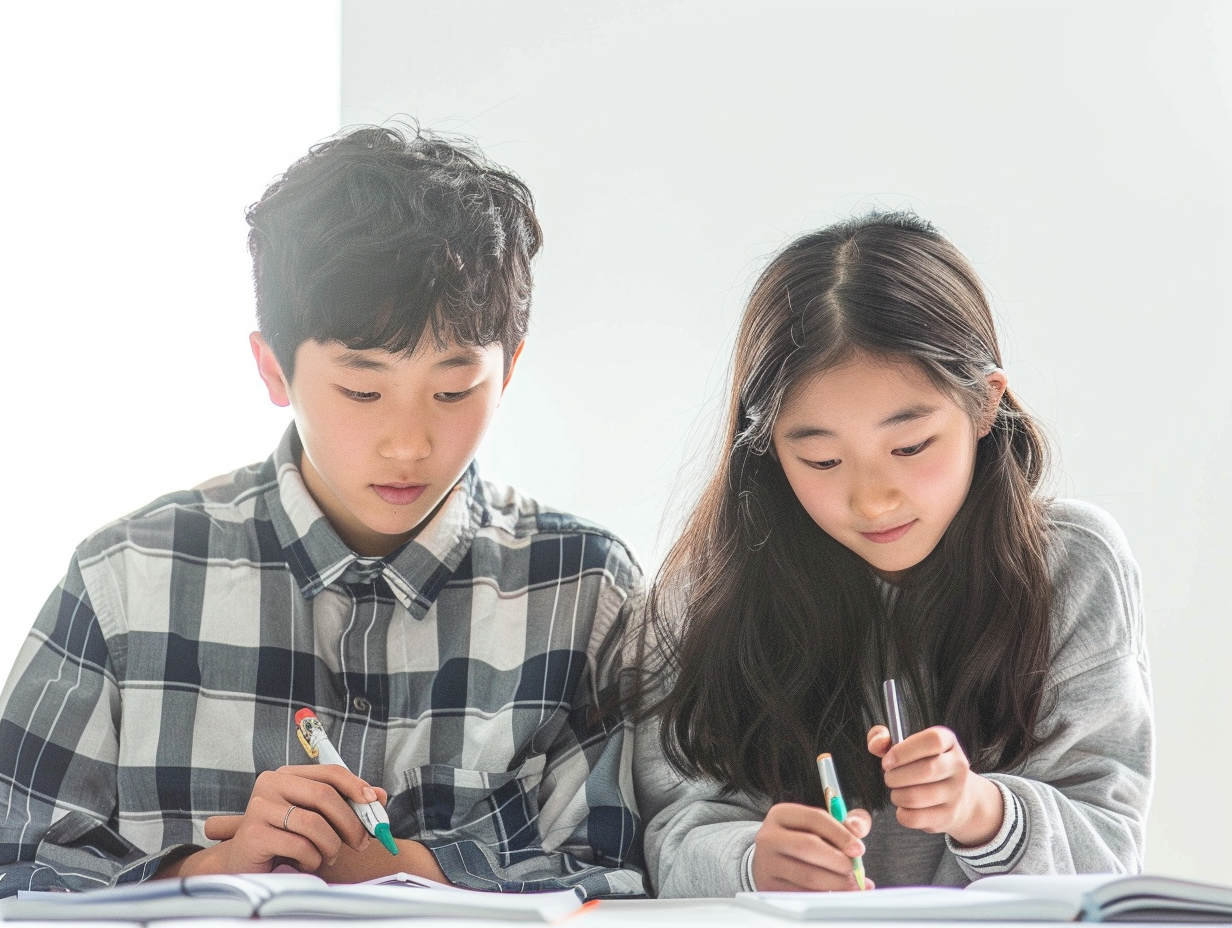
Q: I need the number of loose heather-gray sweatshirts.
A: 1